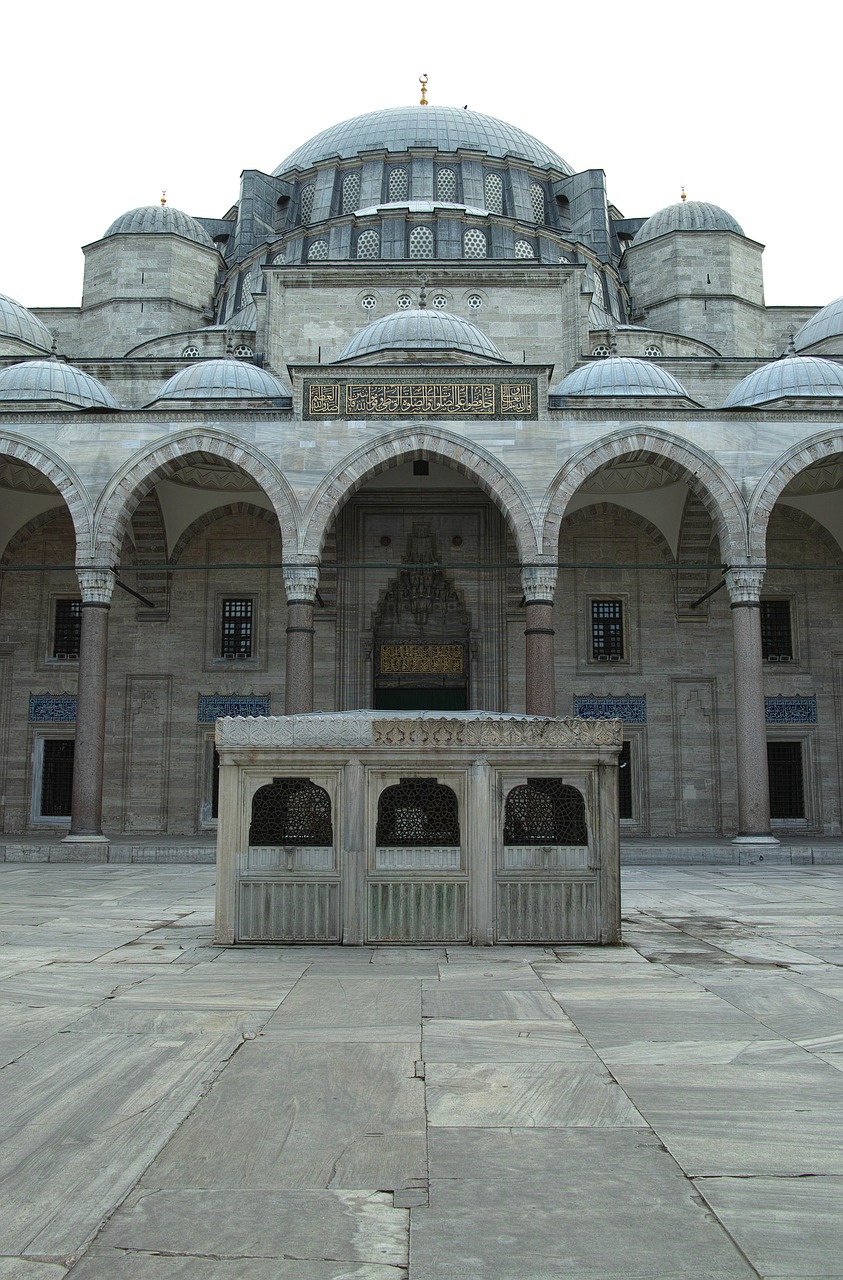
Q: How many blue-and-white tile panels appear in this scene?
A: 4